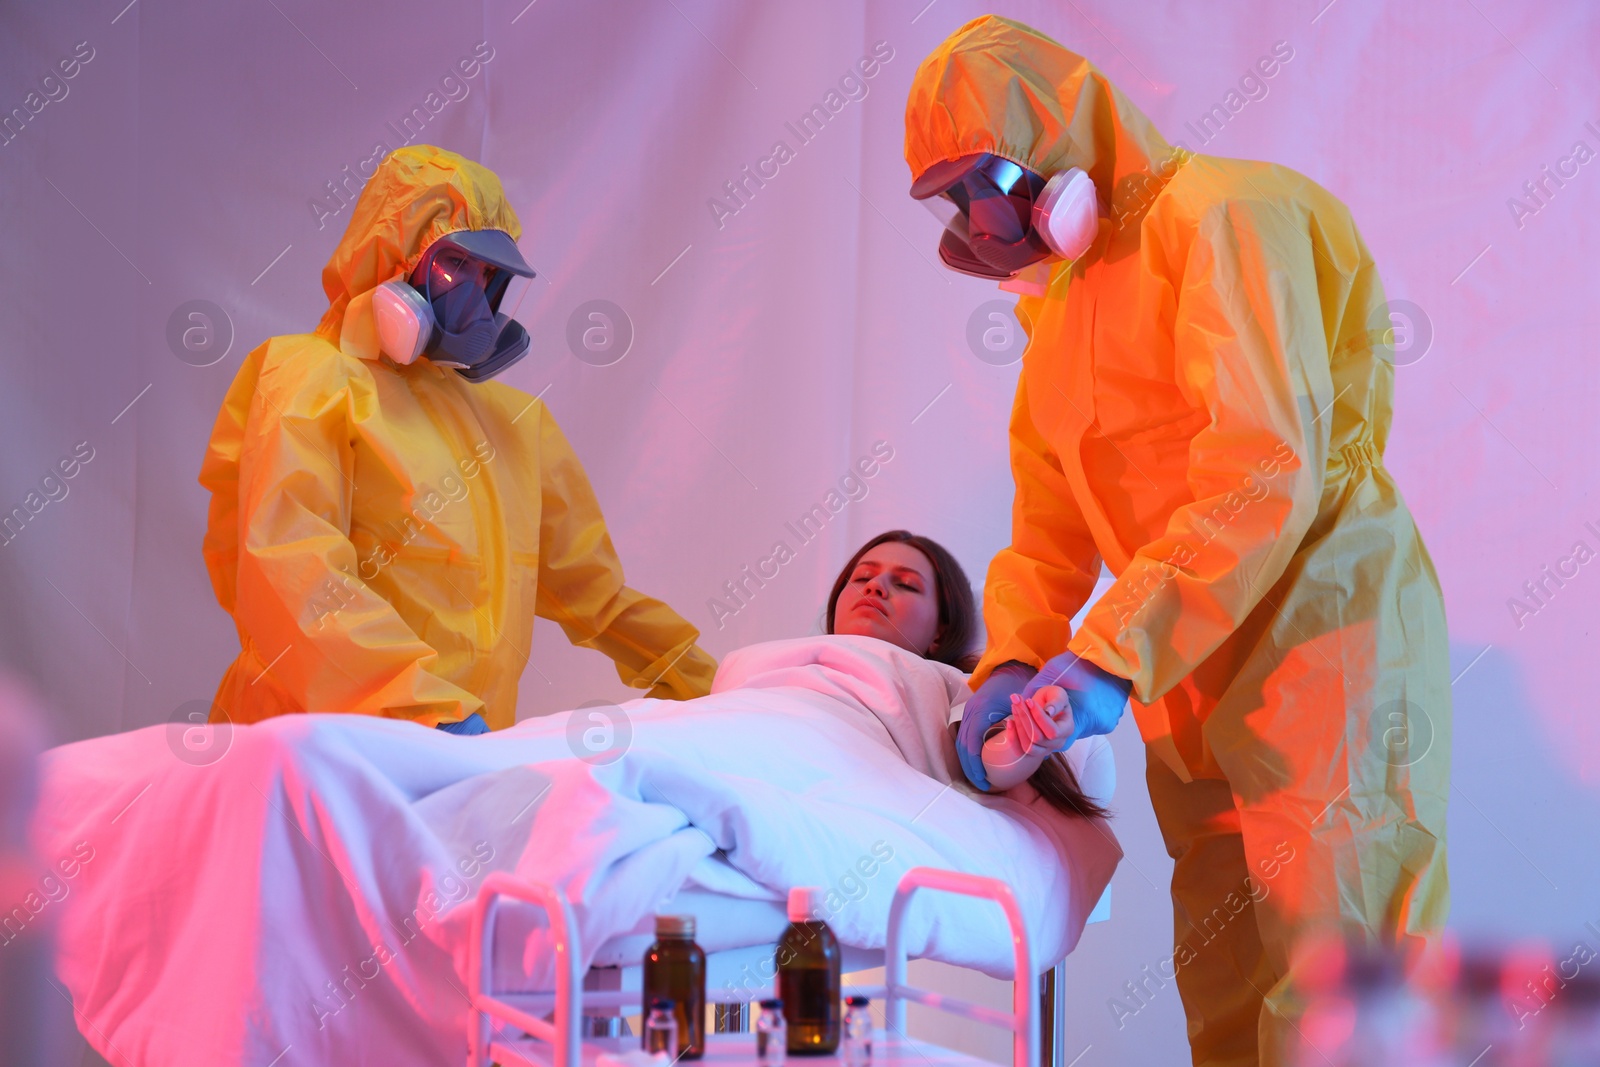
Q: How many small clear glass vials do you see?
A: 3